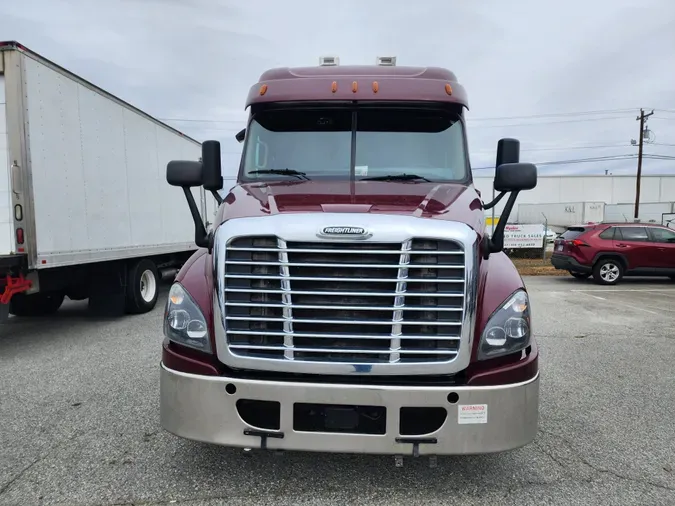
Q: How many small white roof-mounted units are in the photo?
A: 2